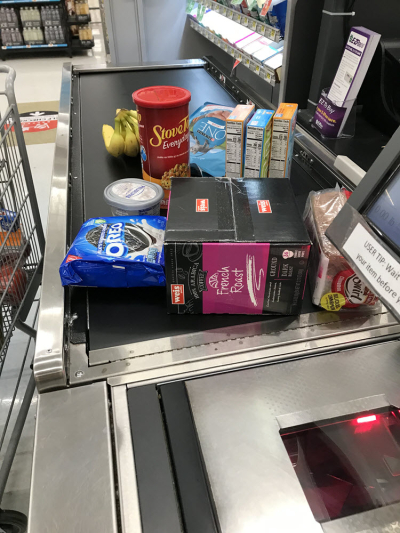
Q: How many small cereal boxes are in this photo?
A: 3